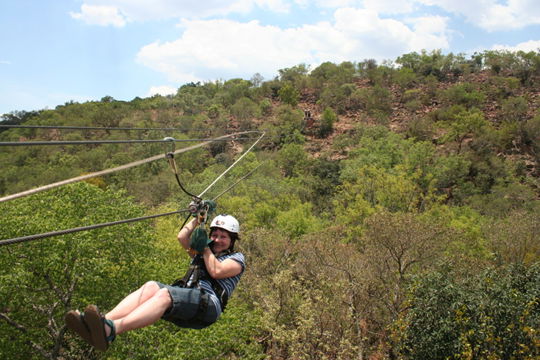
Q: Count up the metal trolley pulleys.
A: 1